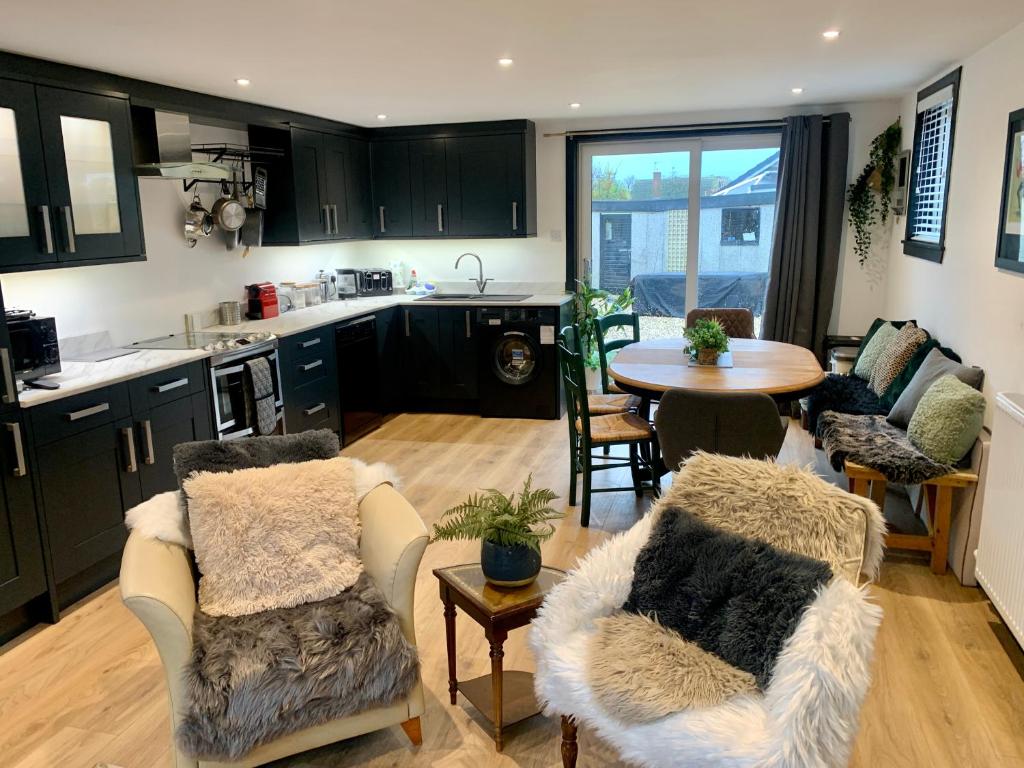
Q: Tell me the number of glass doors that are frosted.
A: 2